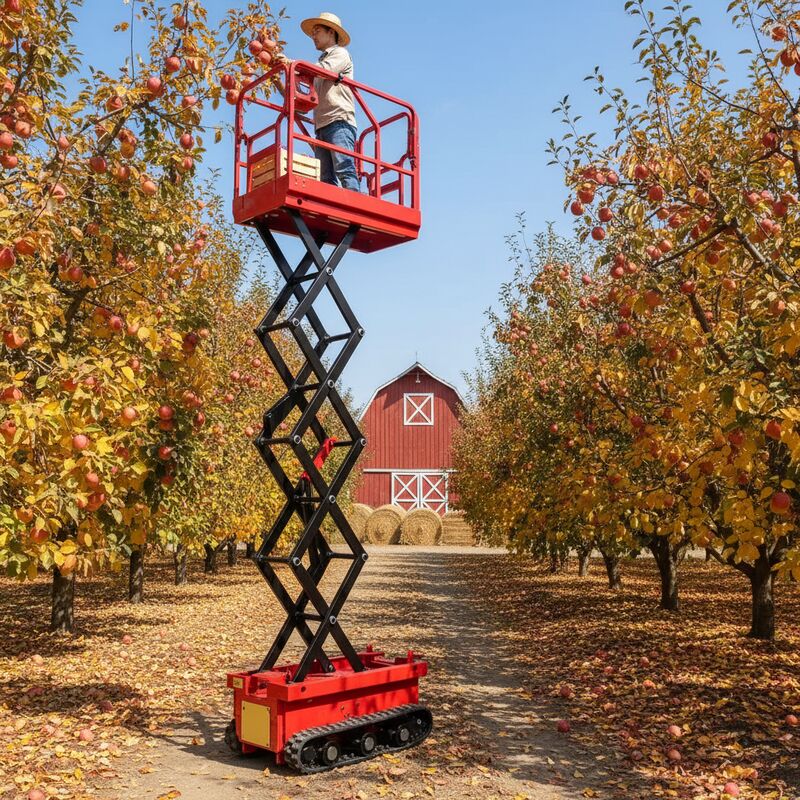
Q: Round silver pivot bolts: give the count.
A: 10